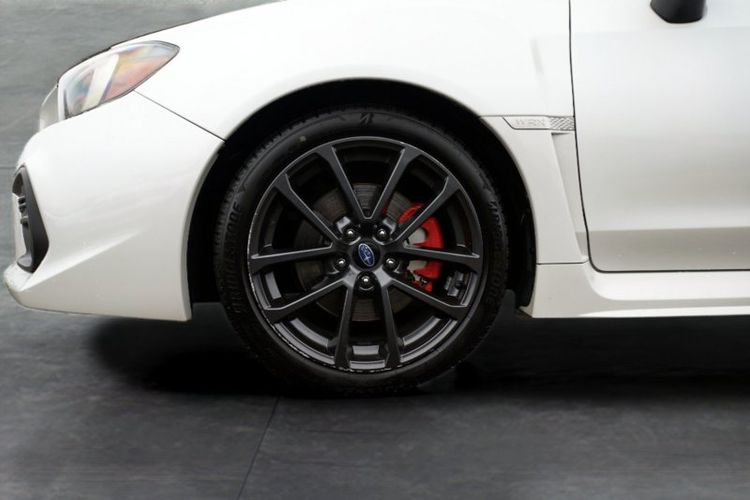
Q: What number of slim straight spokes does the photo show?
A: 10